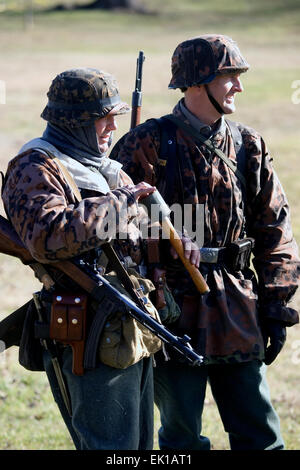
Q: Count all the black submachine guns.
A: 1